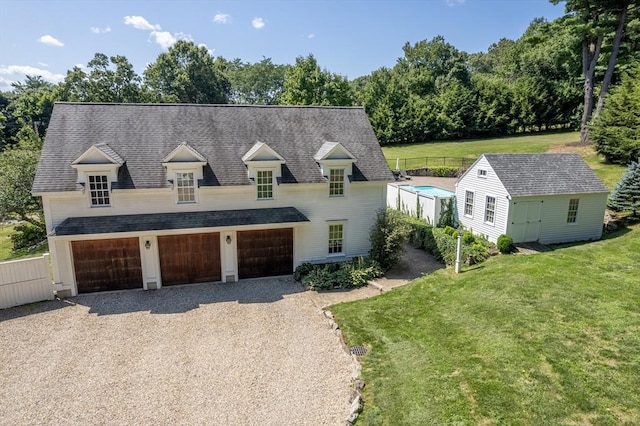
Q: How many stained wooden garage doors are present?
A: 3